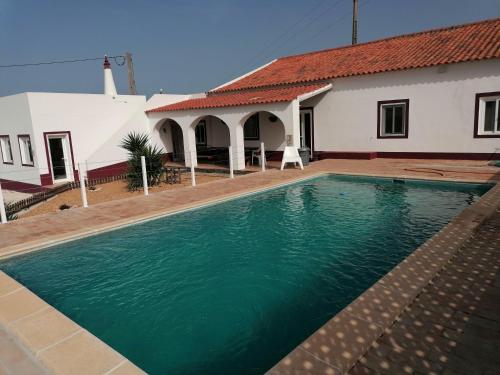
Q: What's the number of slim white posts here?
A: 6